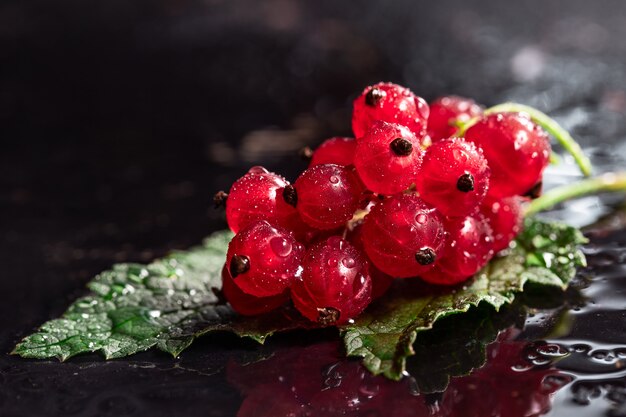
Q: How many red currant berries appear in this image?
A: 15